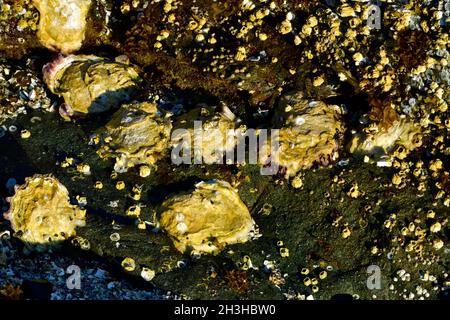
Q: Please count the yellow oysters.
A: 8